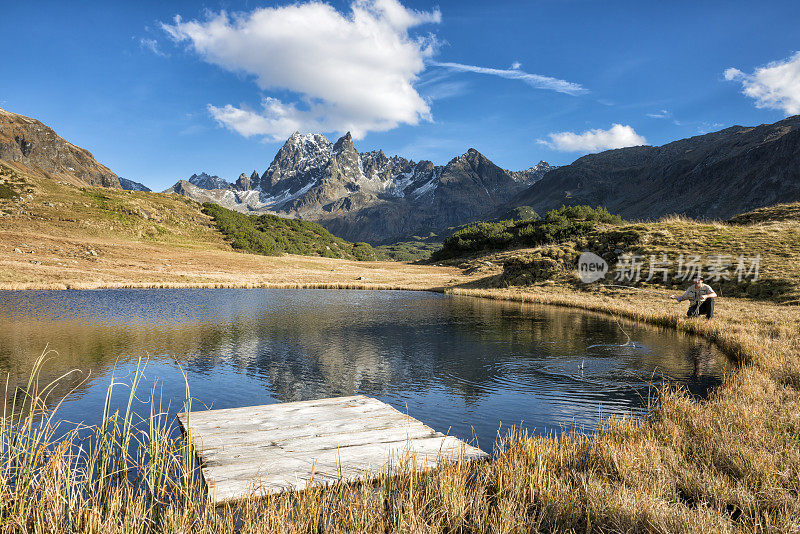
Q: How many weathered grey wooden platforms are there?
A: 1